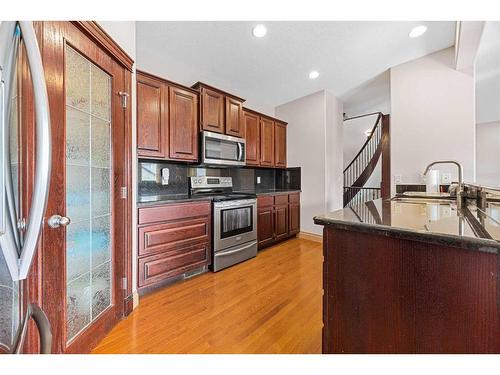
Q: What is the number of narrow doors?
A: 1